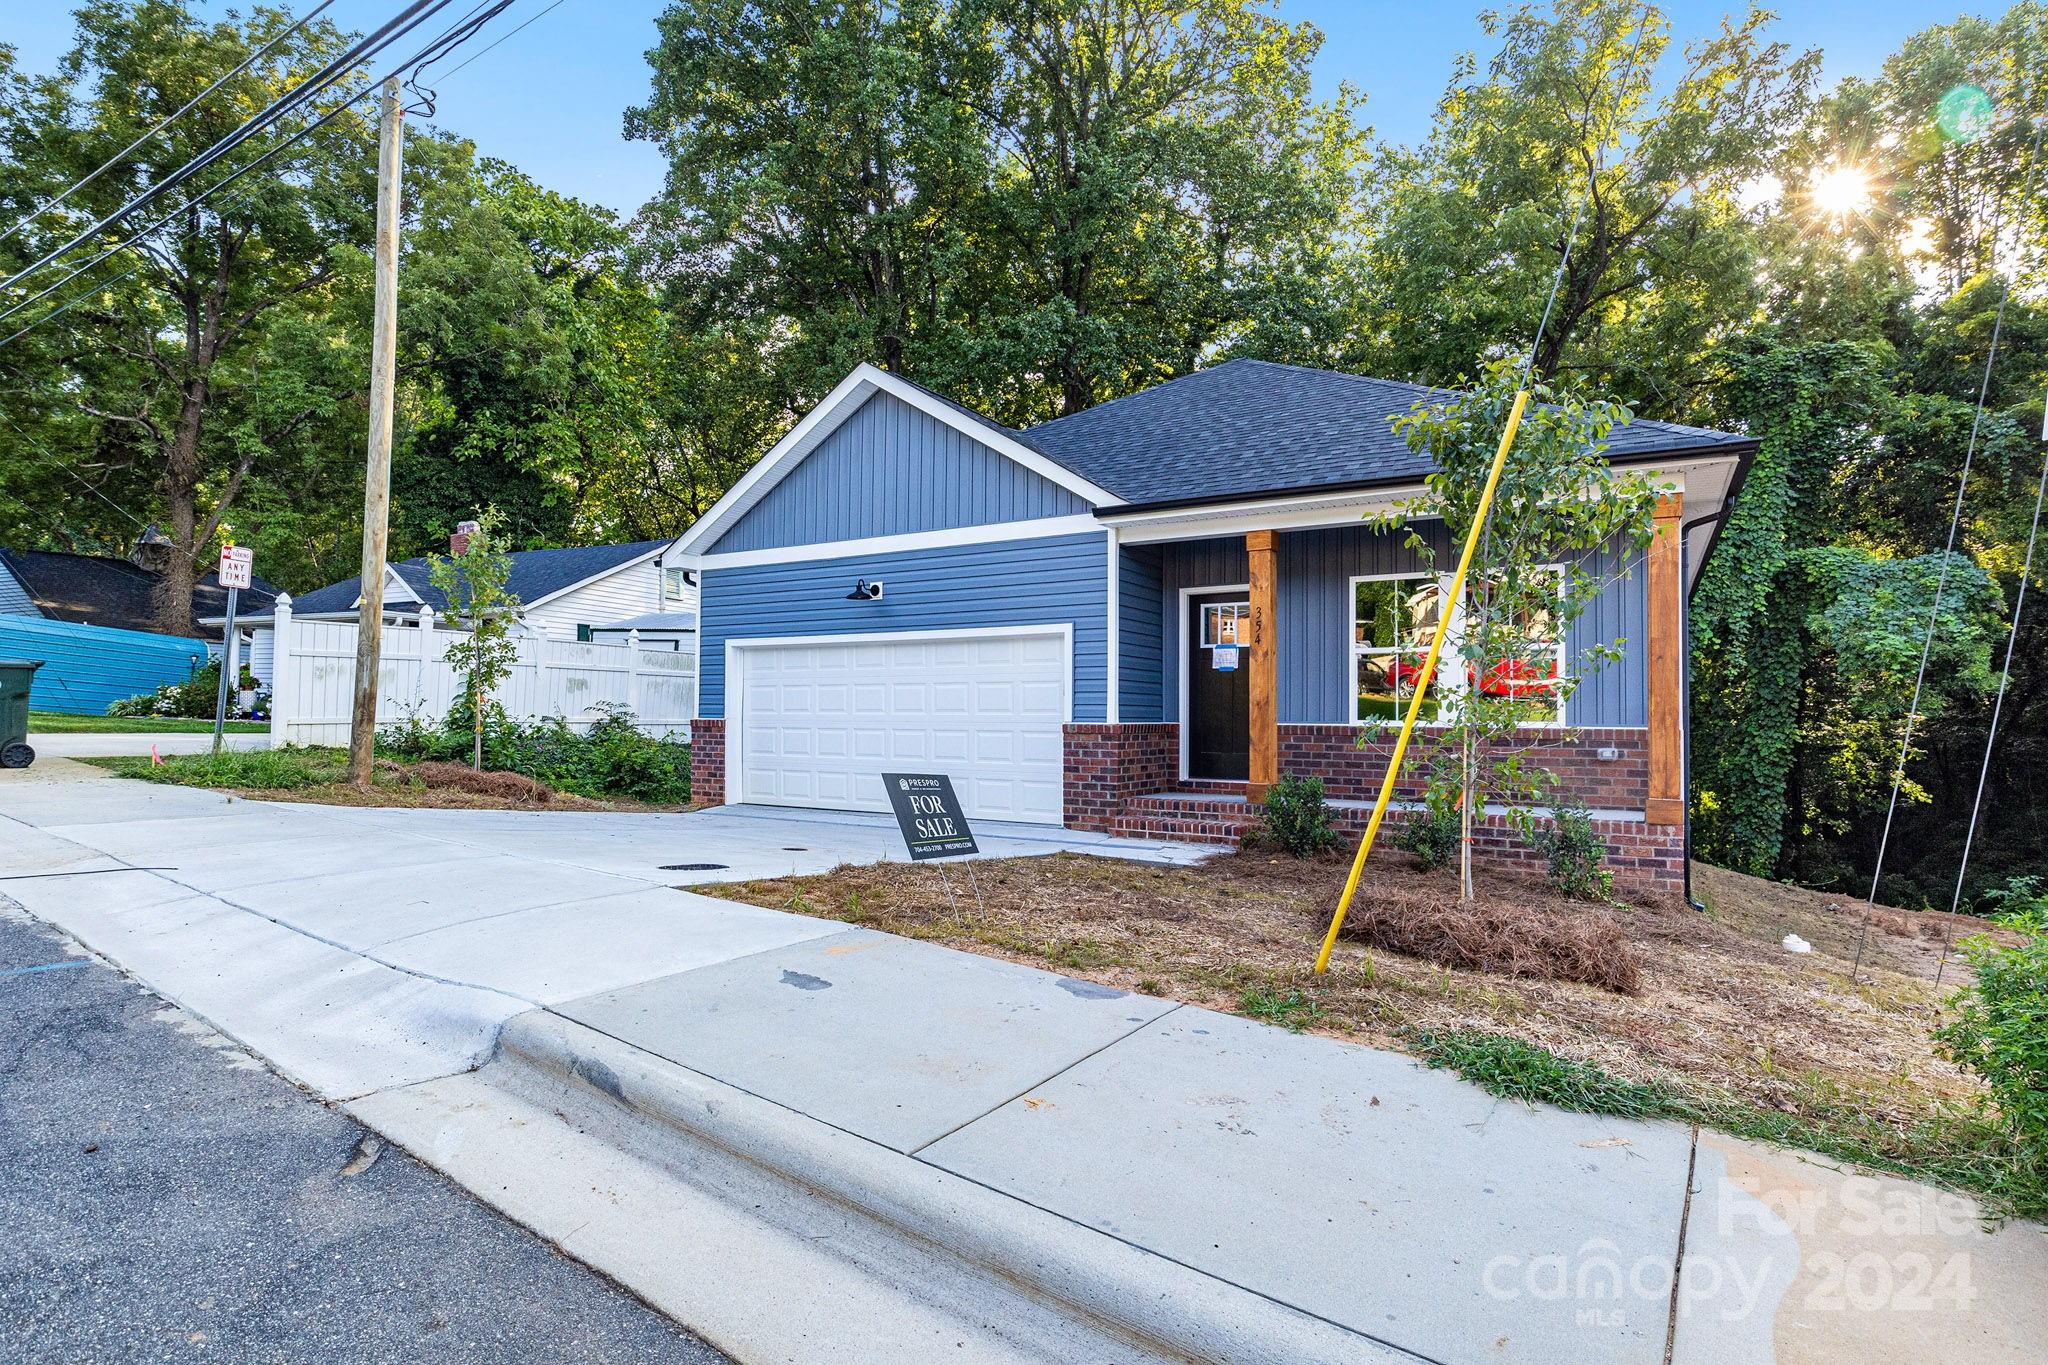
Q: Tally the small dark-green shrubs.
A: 3